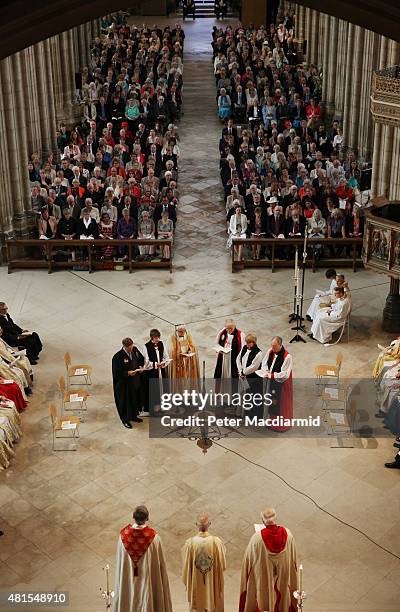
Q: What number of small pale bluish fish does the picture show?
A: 0